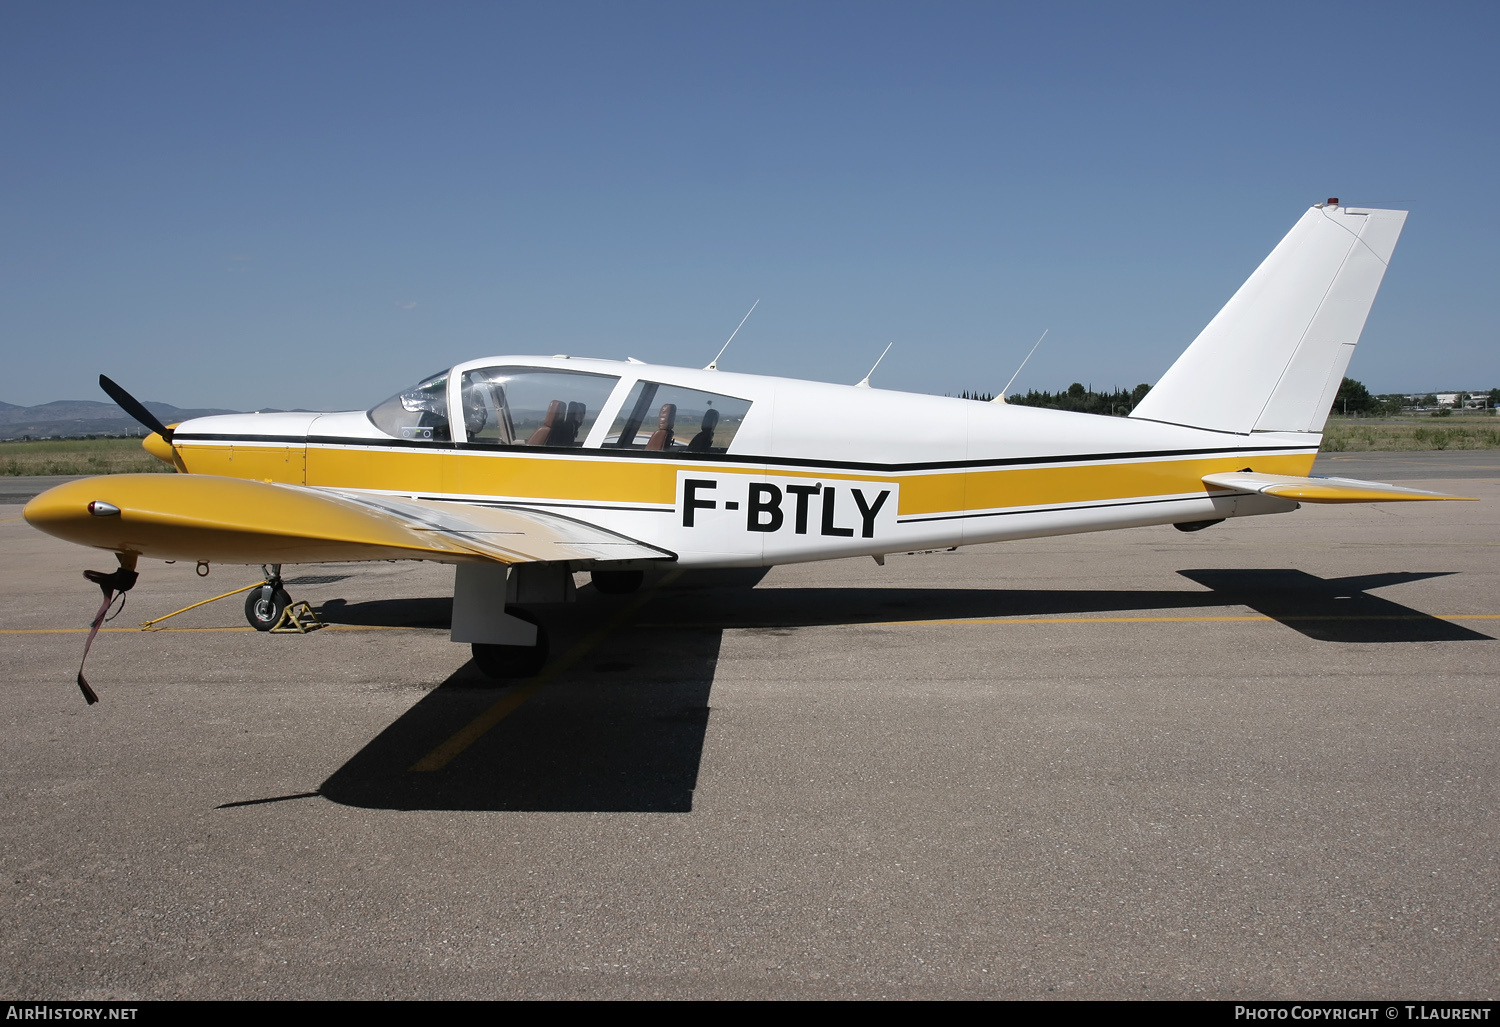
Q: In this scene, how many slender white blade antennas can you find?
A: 3